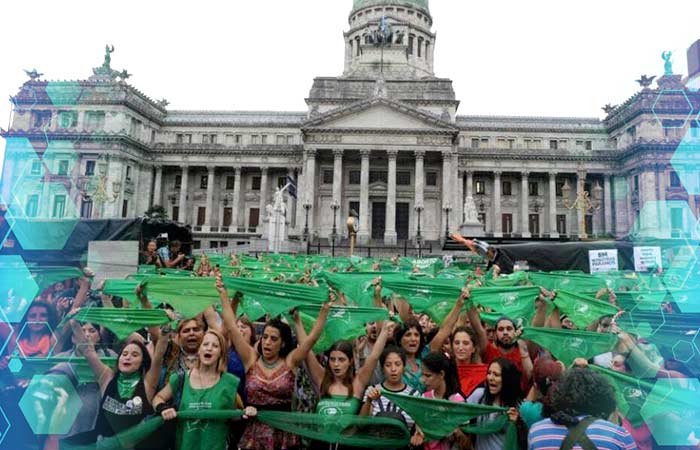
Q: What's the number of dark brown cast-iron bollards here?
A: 0